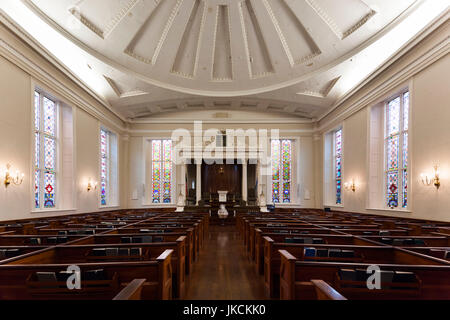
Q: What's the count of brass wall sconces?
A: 4